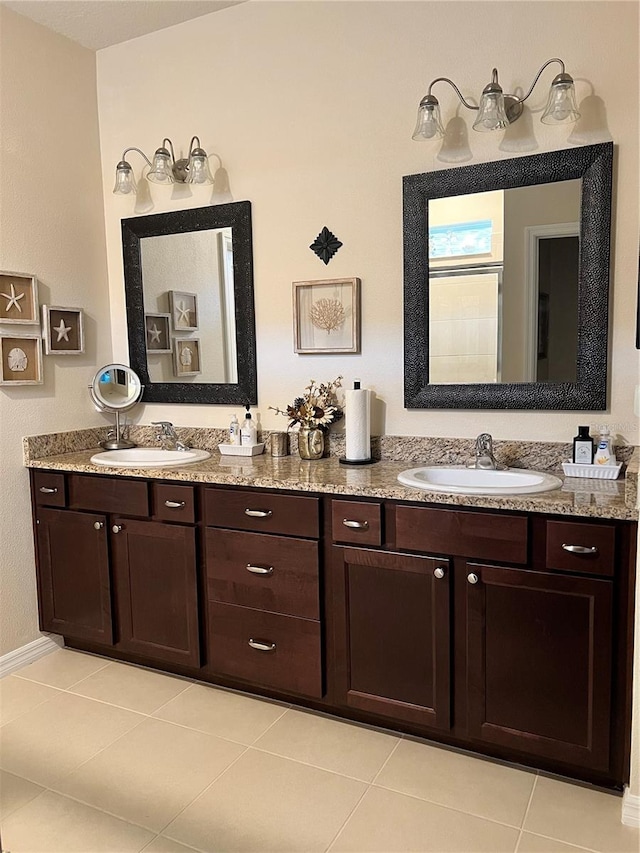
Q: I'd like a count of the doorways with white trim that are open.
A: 1